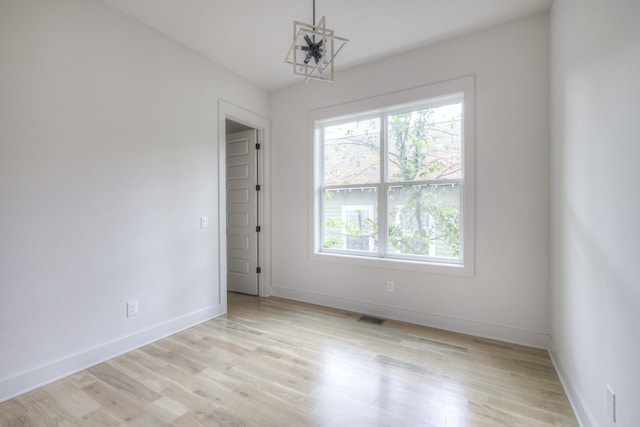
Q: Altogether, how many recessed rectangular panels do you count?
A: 6